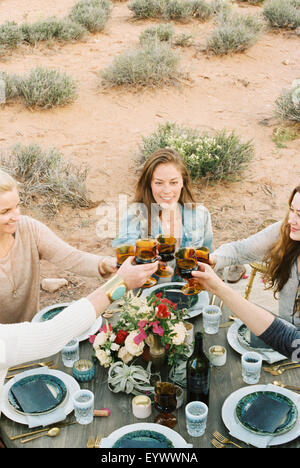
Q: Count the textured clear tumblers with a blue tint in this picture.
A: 5